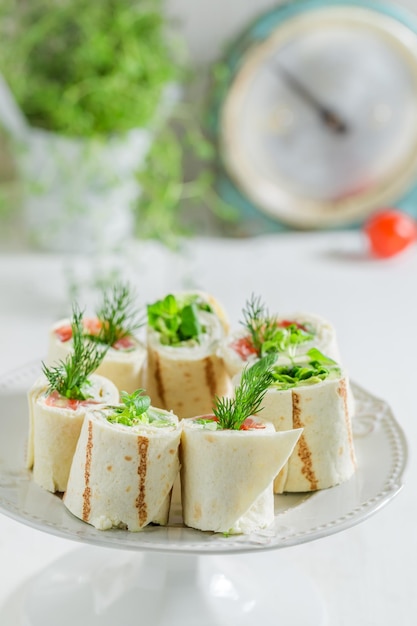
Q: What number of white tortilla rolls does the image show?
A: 7